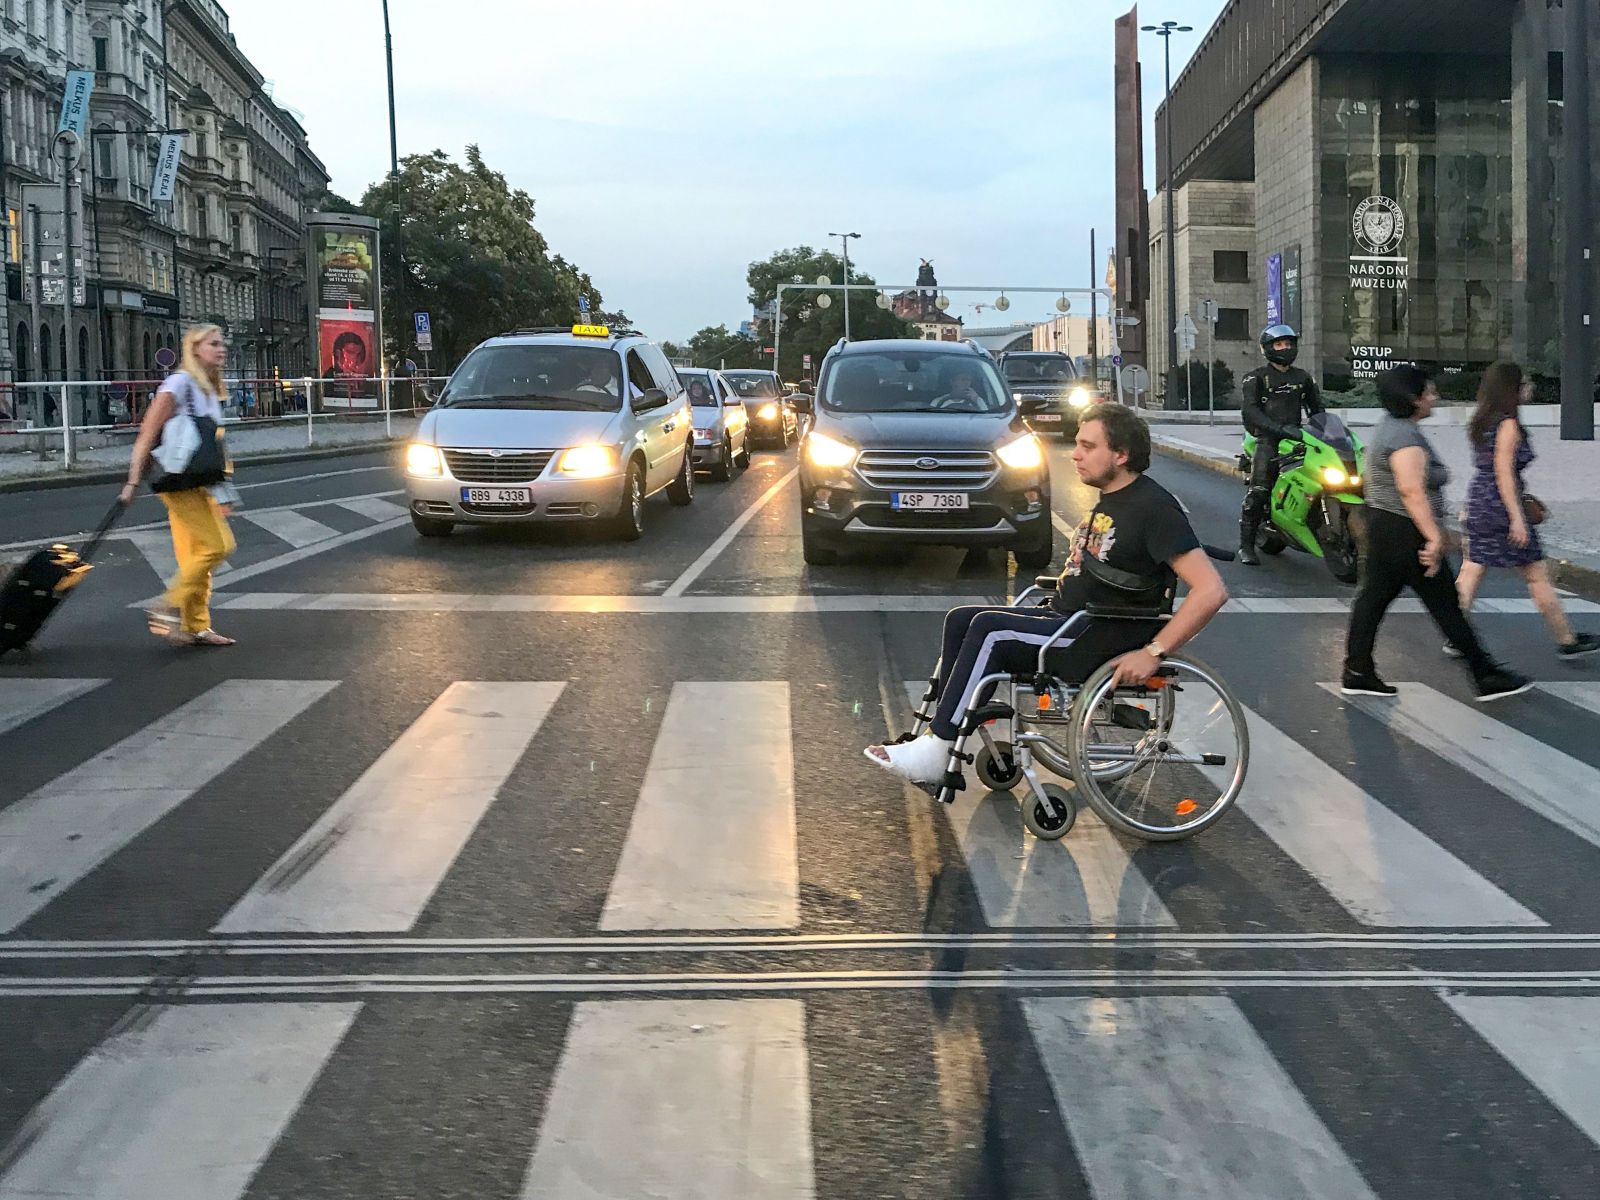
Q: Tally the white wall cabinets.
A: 0